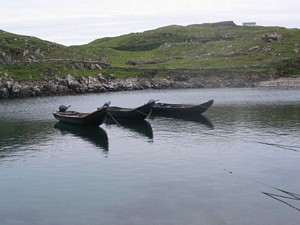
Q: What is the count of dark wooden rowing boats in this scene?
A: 3